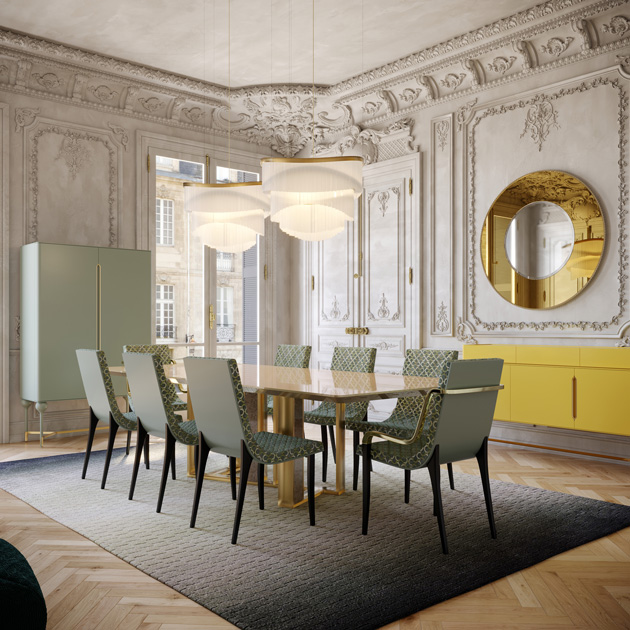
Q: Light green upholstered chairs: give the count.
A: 8